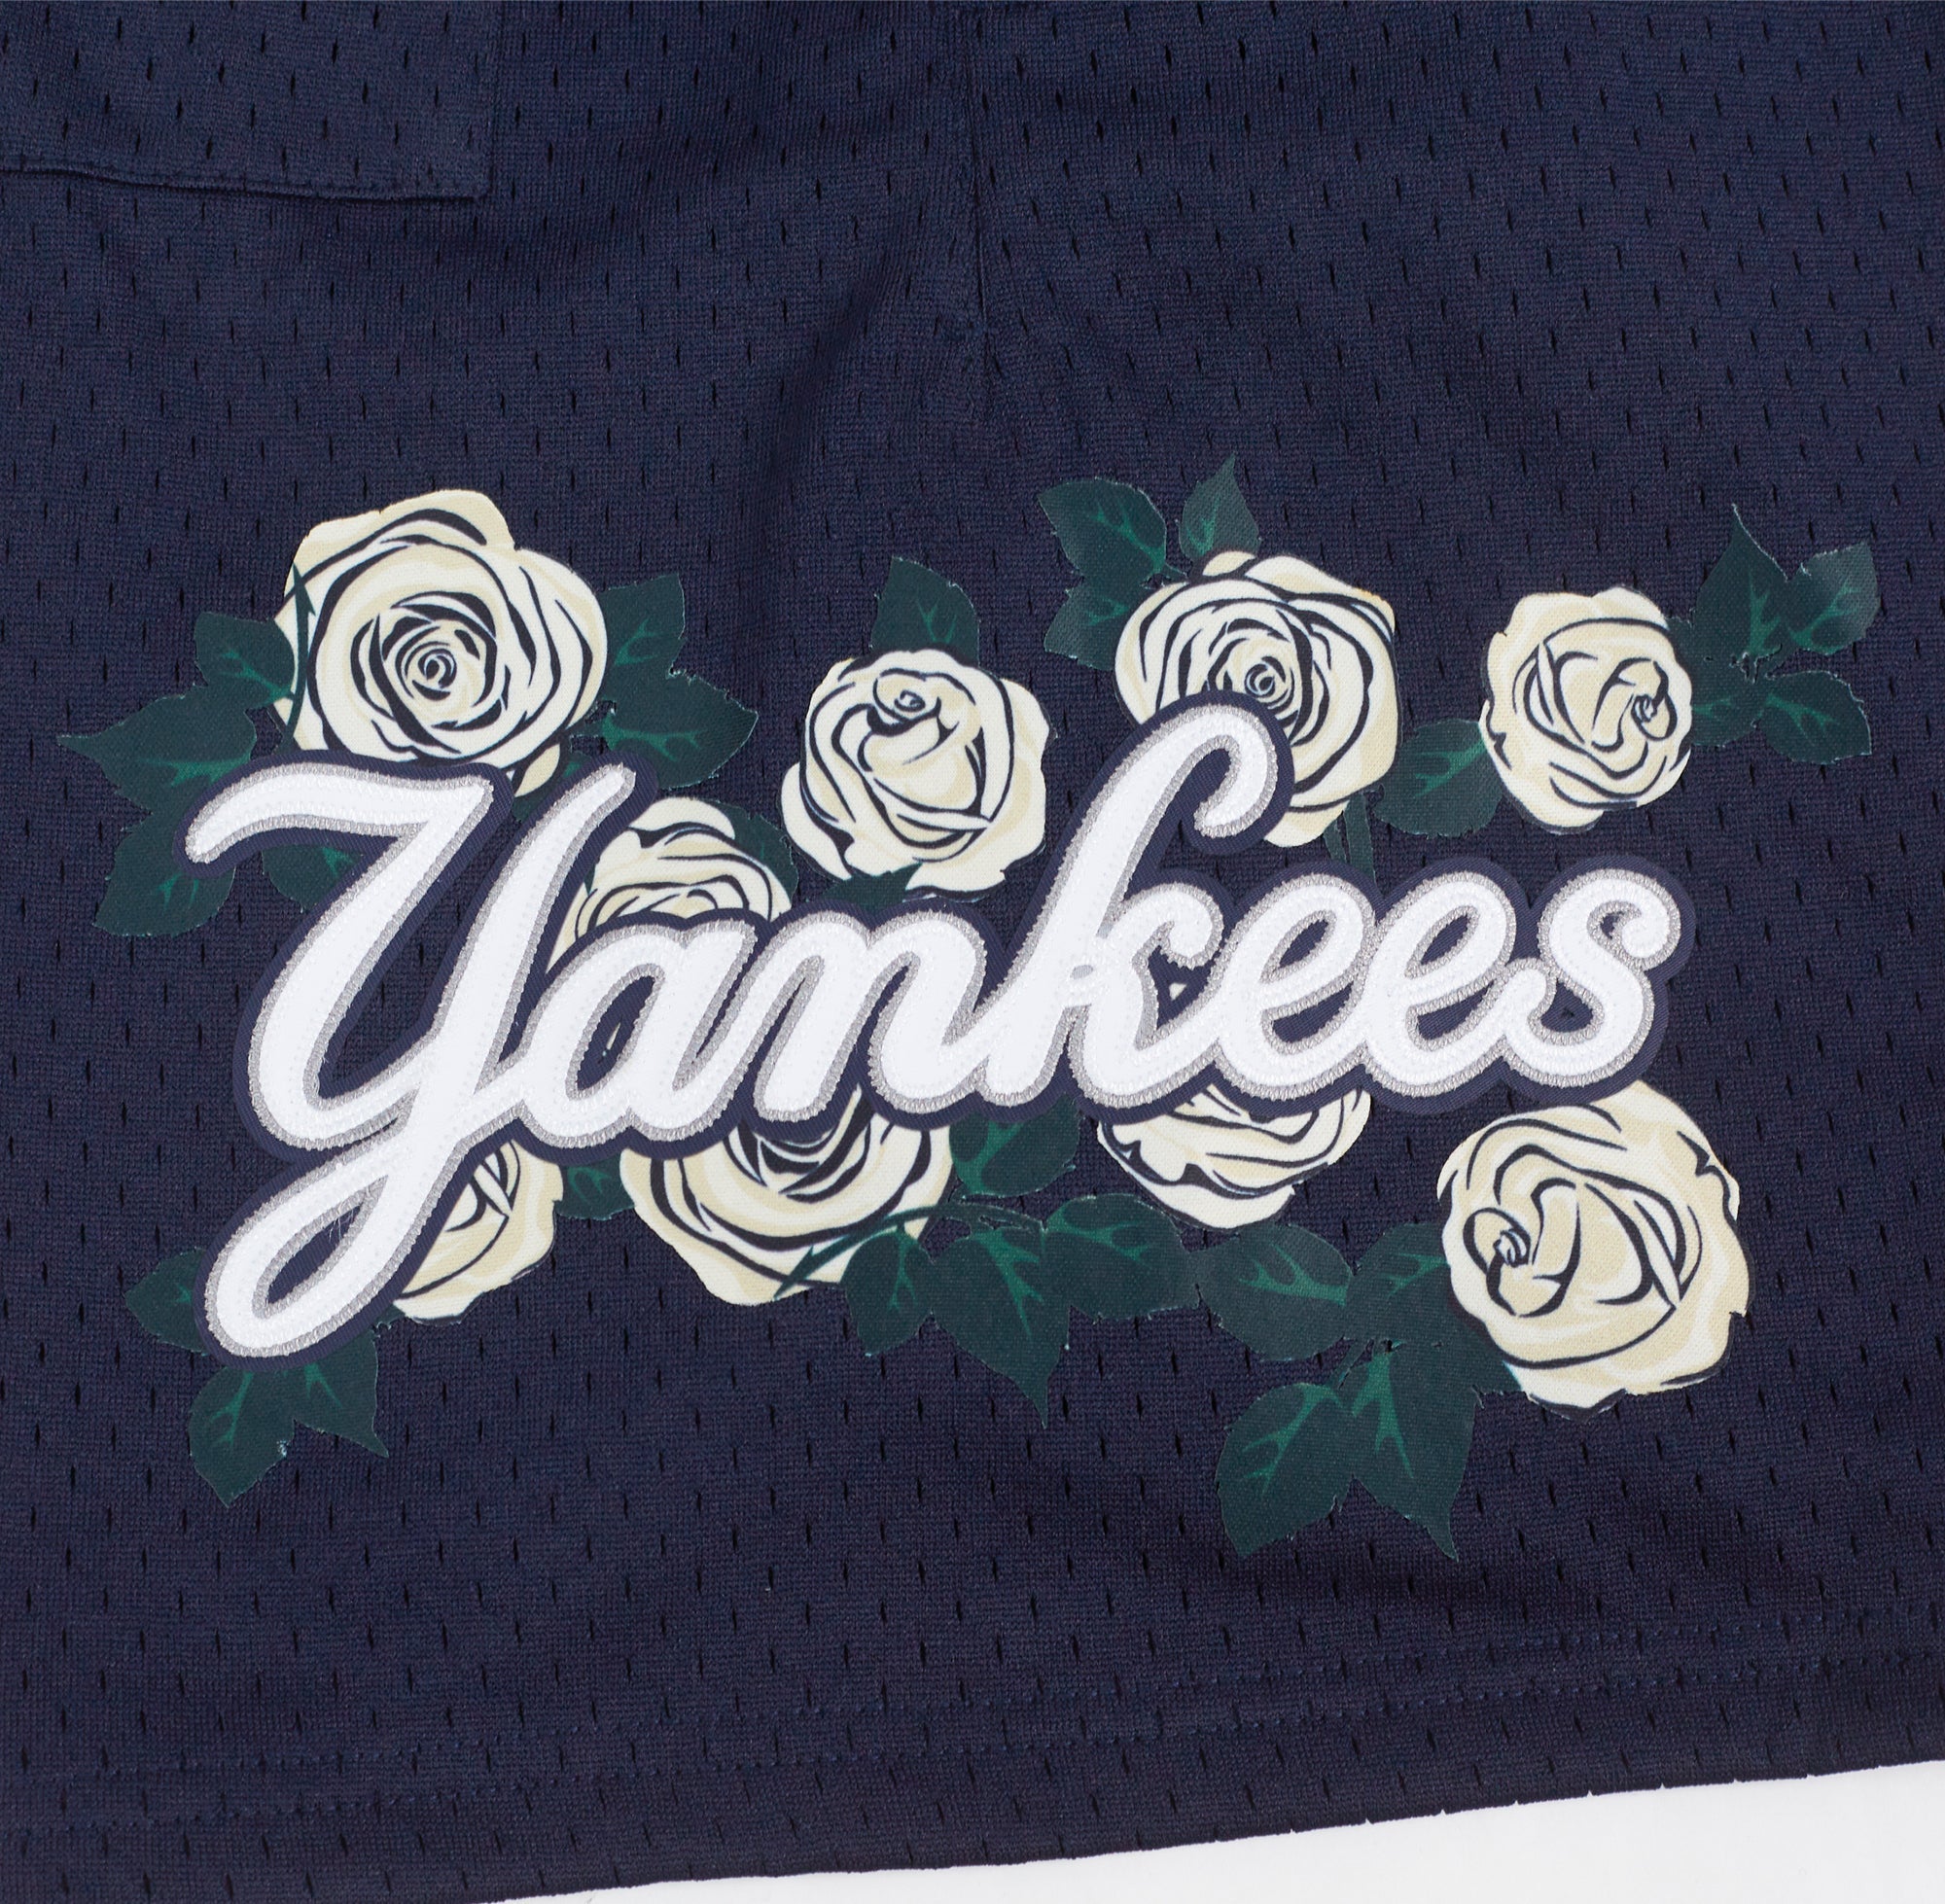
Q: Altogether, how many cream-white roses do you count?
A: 9